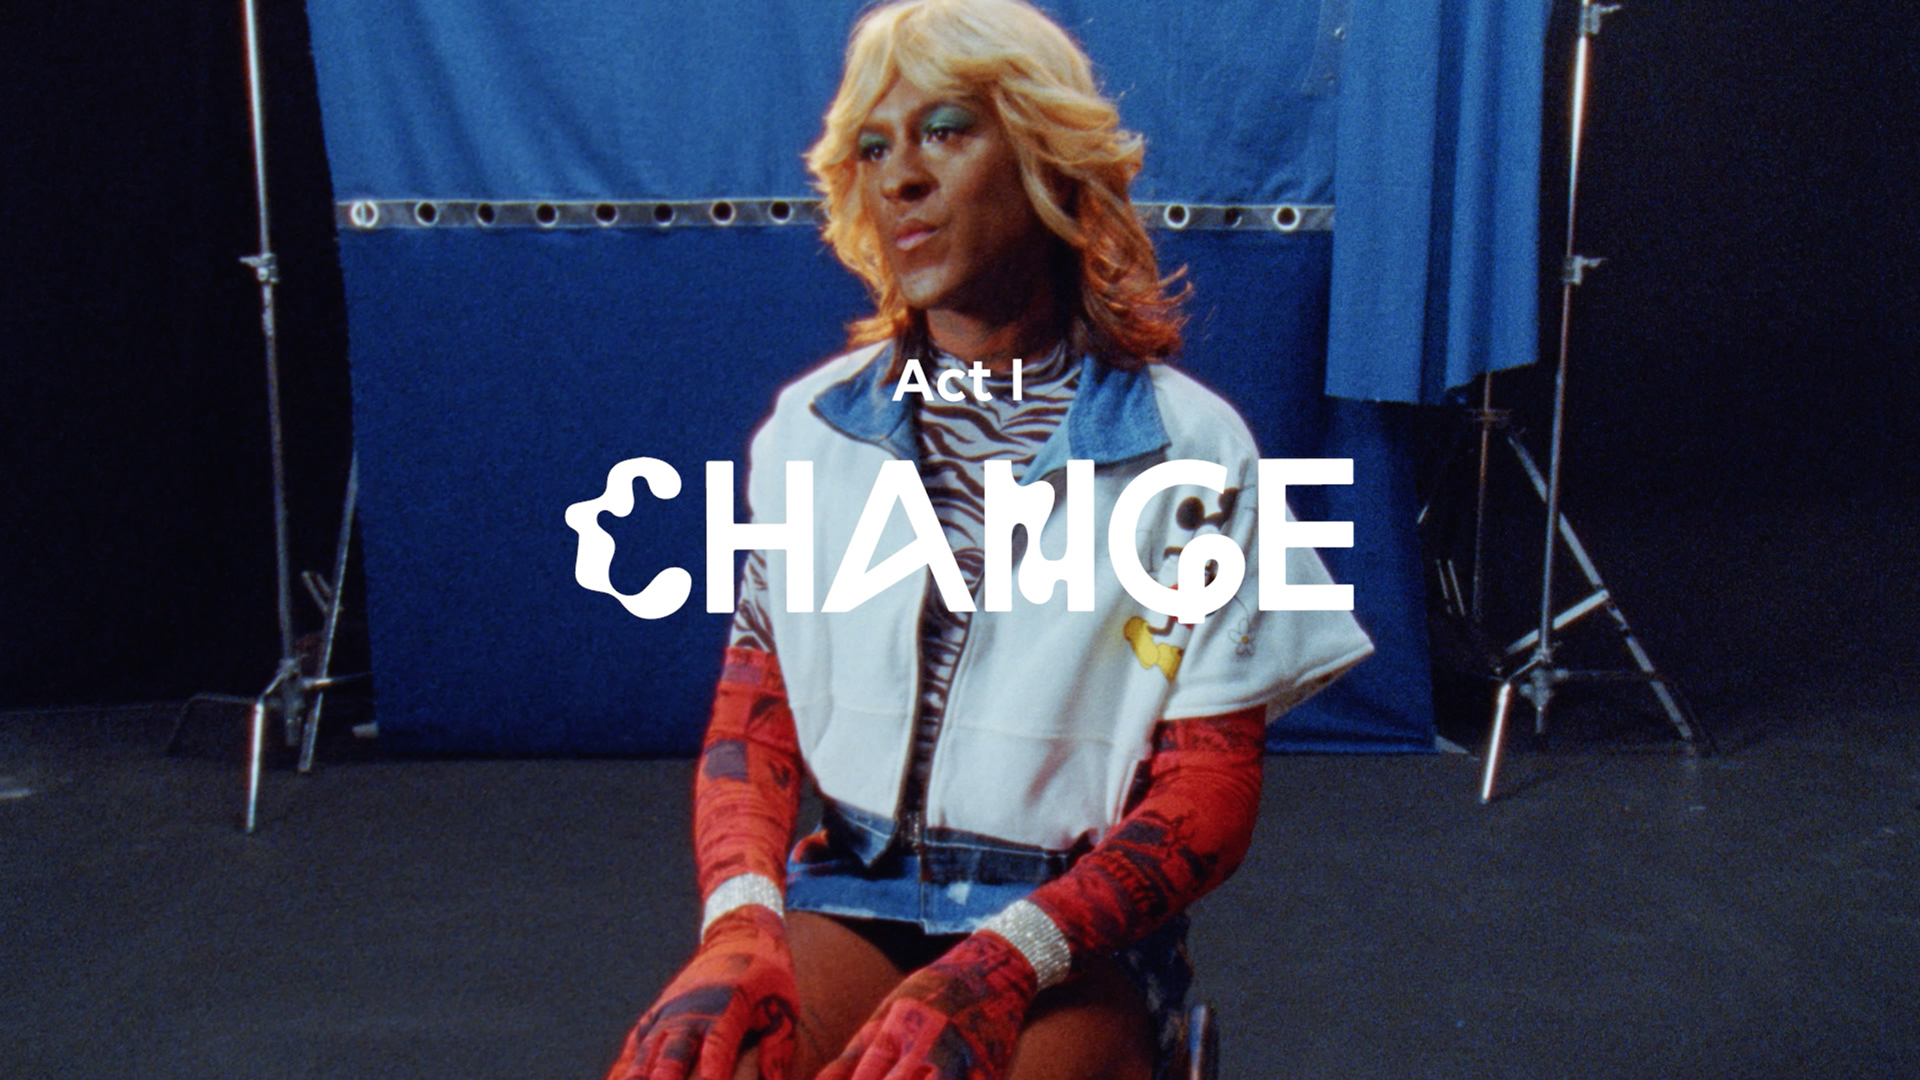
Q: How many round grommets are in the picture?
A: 11